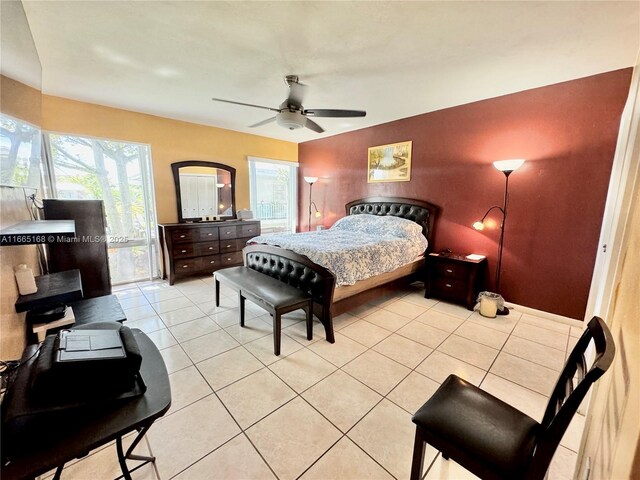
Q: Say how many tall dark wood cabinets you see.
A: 1